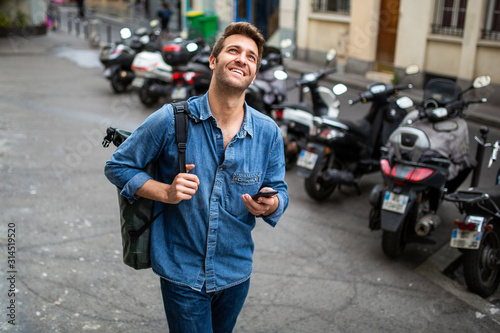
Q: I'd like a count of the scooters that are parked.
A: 8